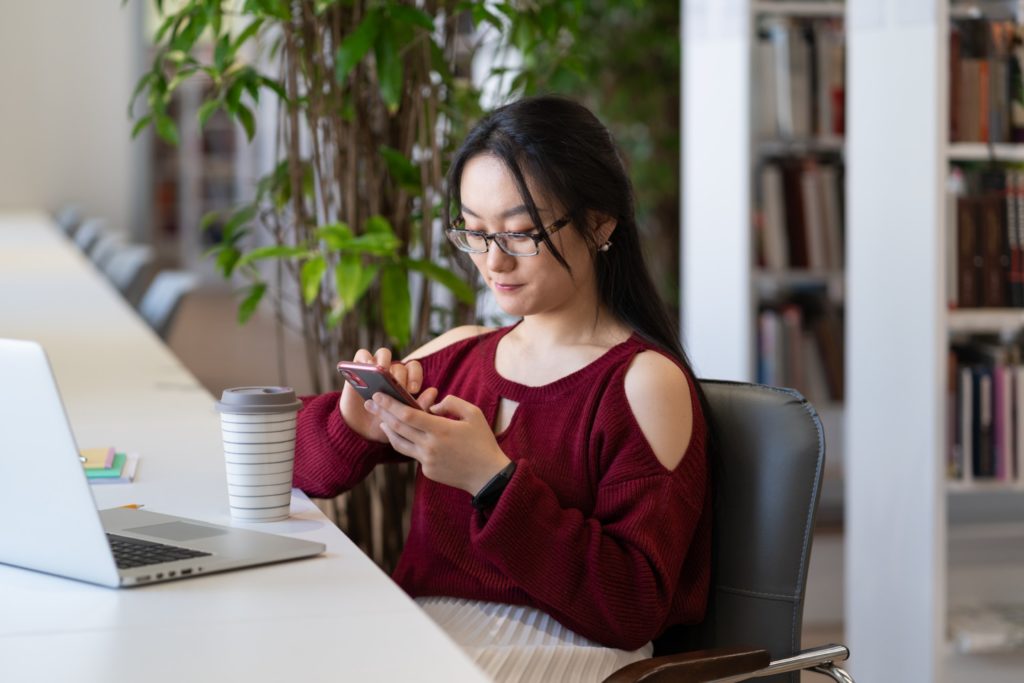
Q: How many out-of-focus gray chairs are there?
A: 5